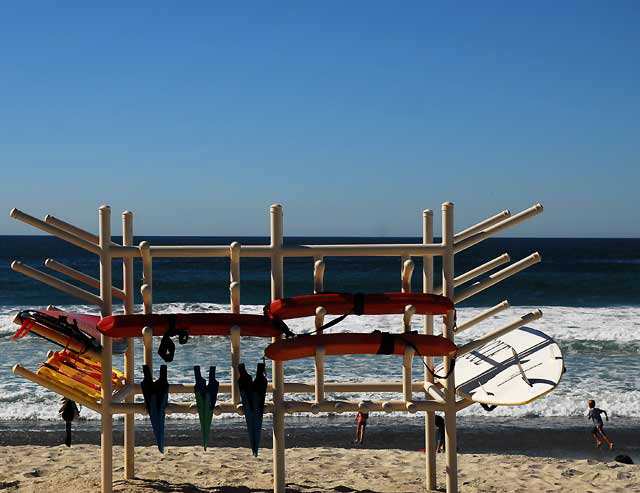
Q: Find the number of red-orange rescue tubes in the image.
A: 3